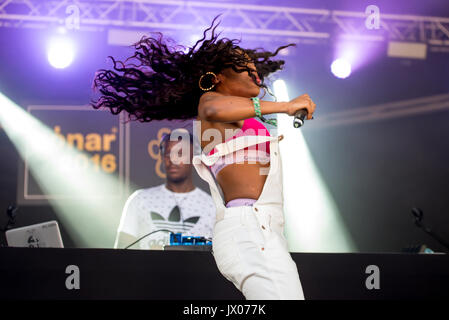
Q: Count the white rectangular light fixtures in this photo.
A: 2